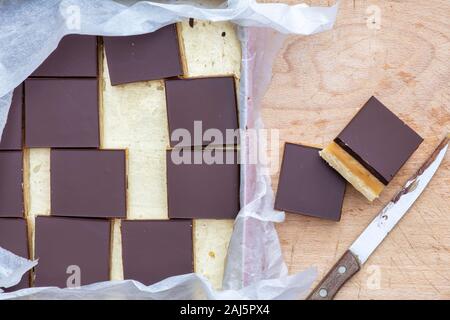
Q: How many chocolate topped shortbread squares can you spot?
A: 13